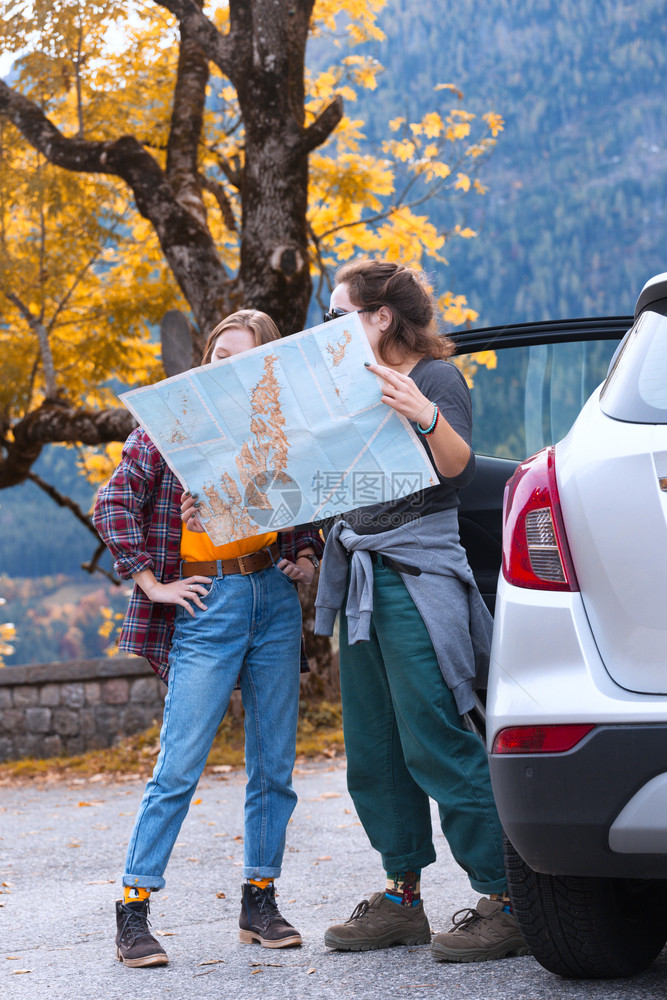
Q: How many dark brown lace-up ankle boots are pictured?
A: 2